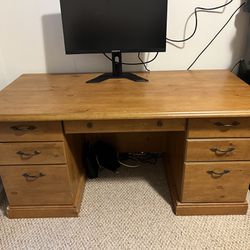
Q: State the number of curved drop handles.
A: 6